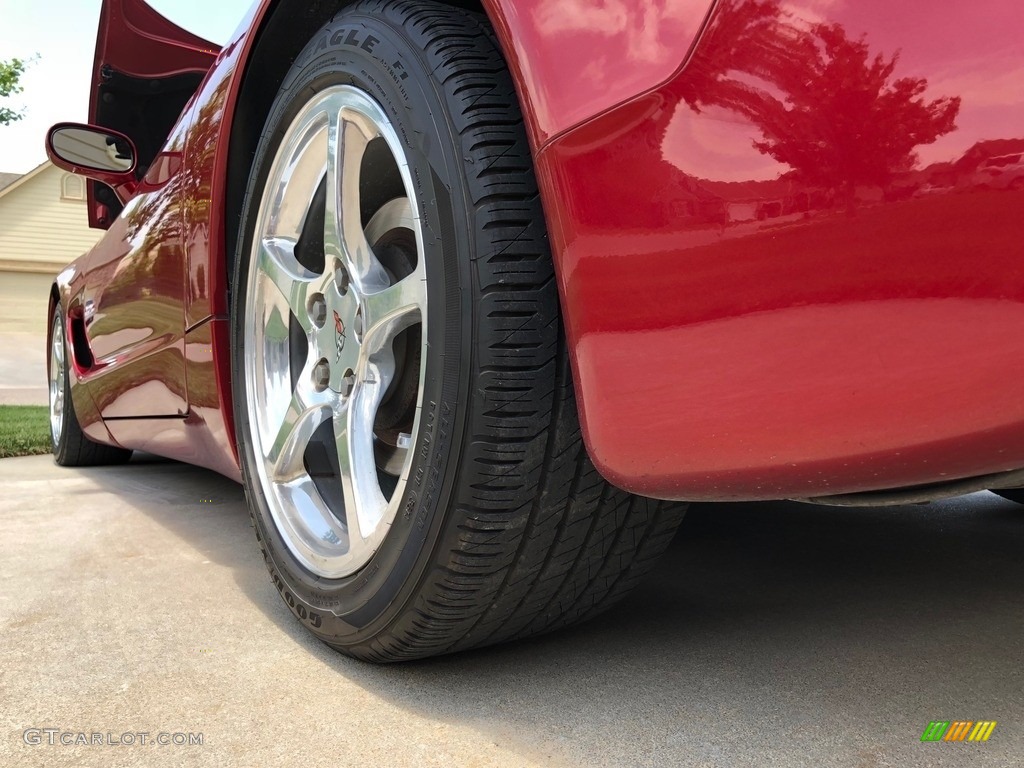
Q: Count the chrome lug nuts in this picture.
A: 5